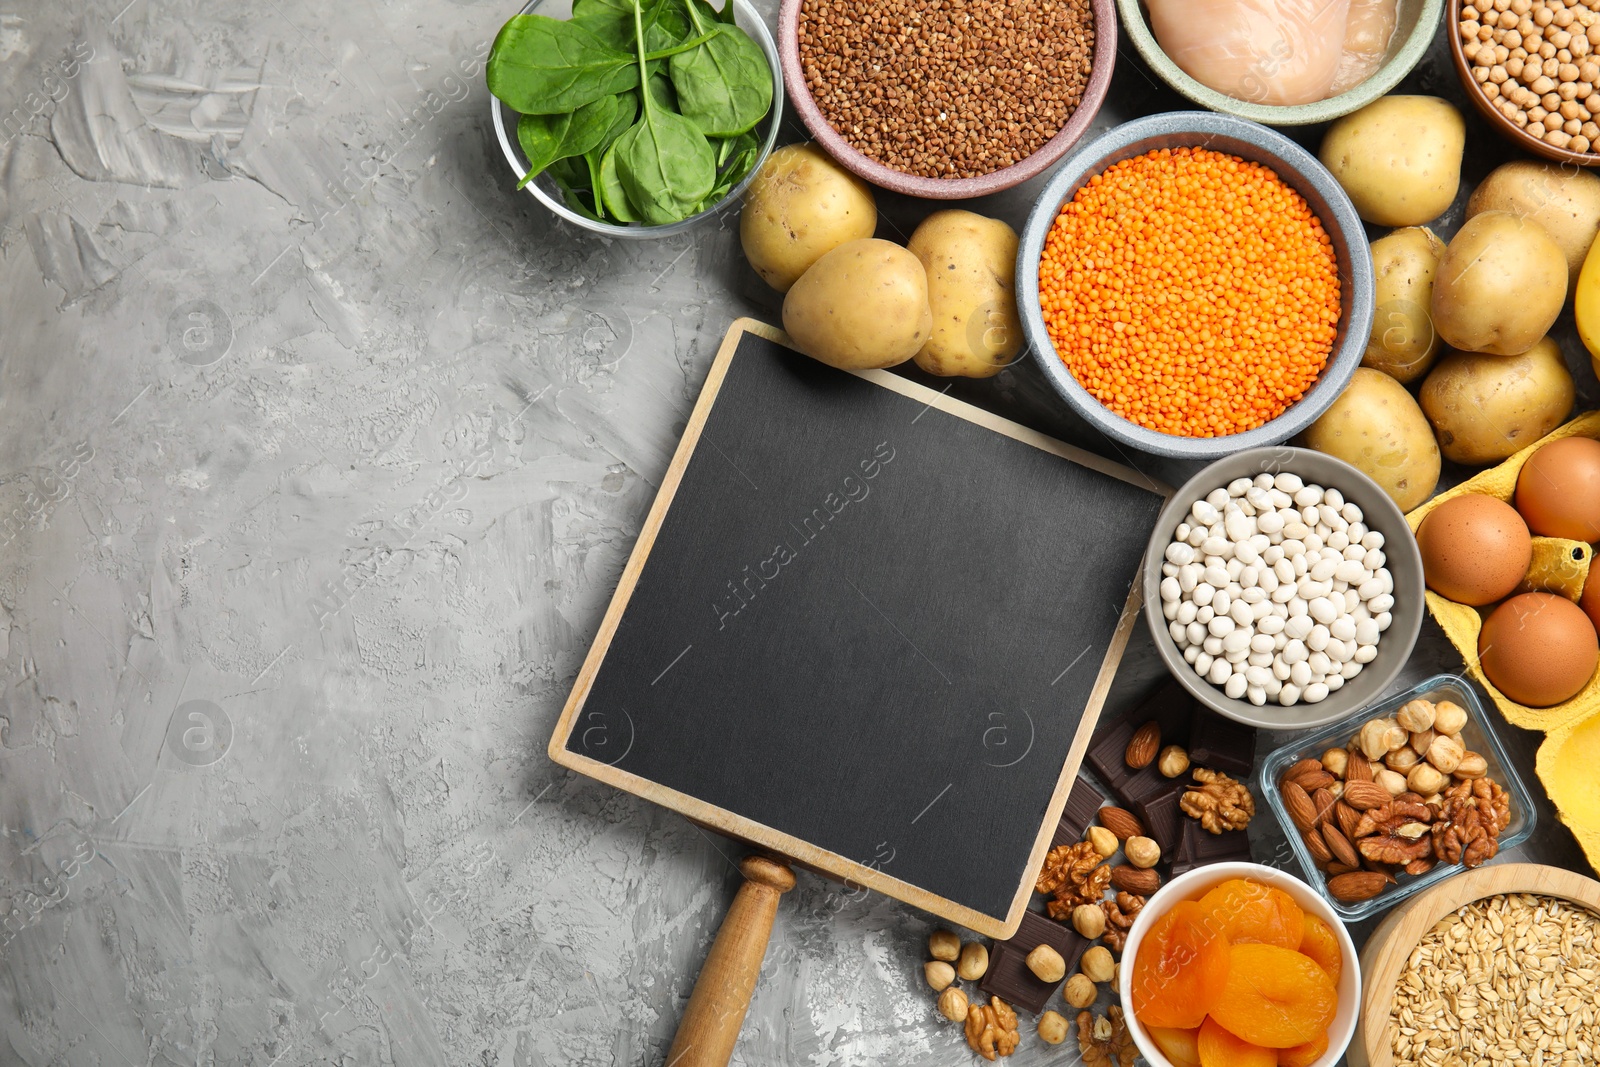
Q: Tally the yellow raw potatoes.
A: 9